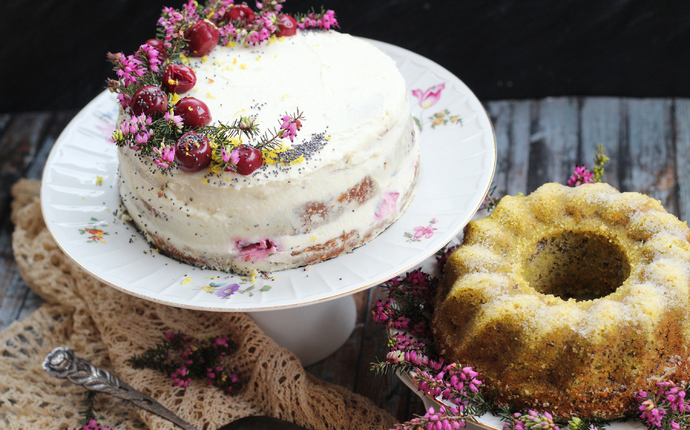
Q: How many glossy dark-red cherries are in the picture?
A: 9